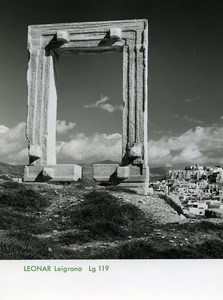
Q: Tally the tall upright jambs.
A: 2